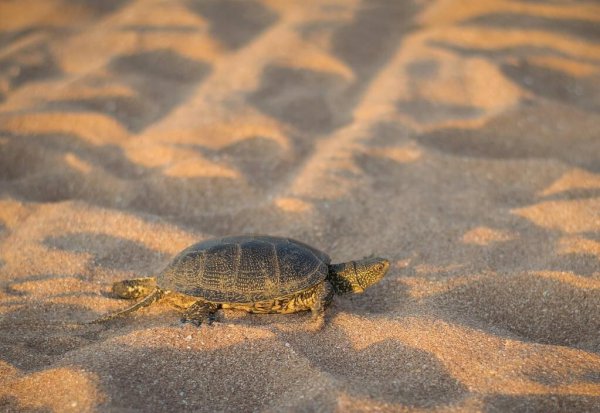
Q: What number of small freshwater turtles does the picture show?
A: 1